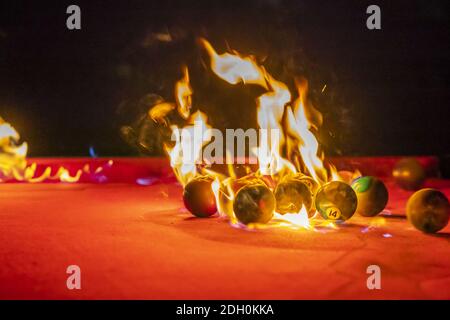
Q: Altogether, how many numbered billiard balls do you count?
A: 1